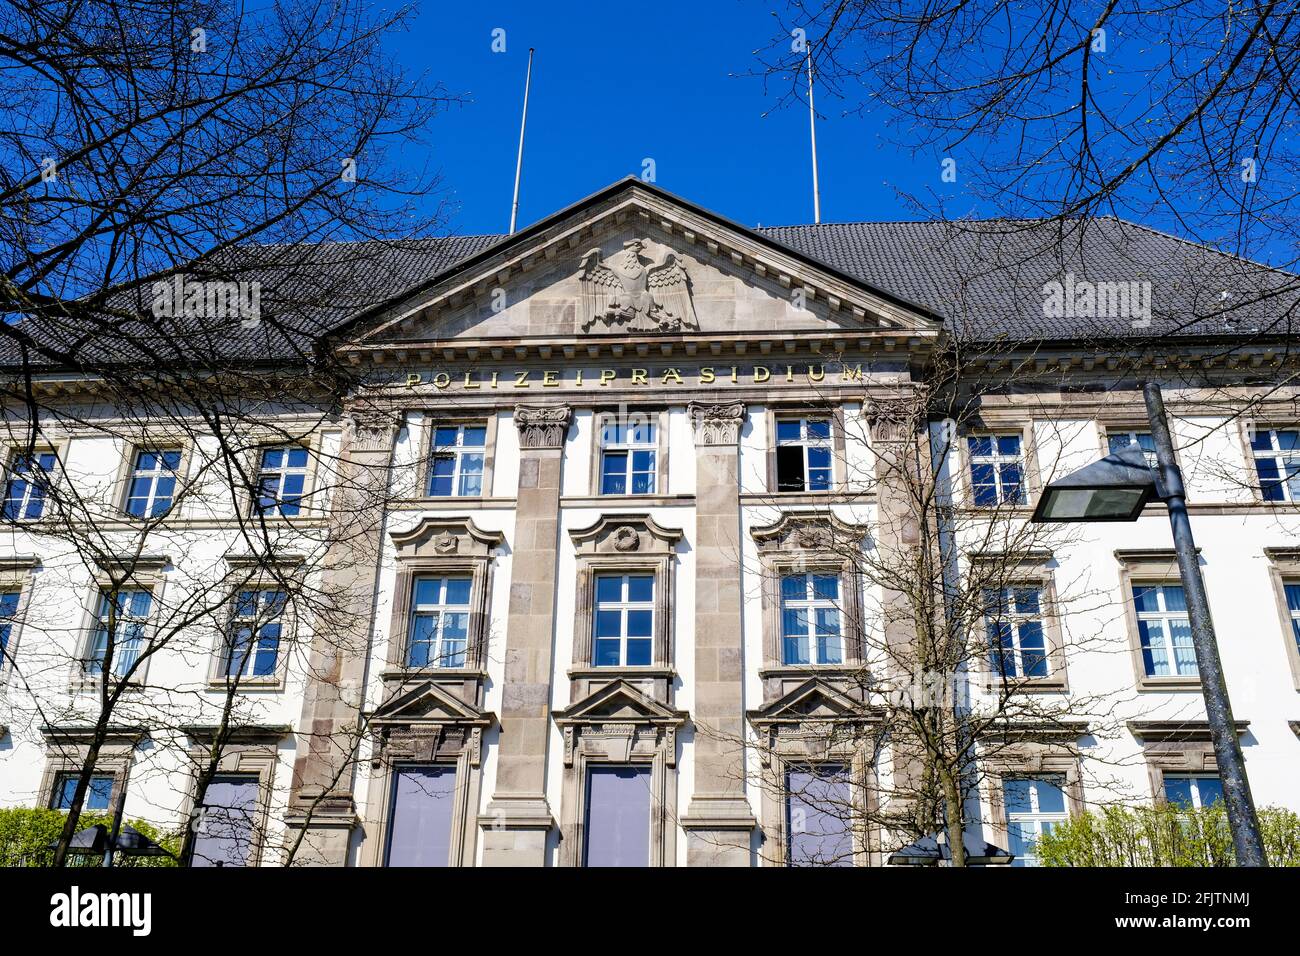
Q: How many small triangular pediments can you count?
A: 3